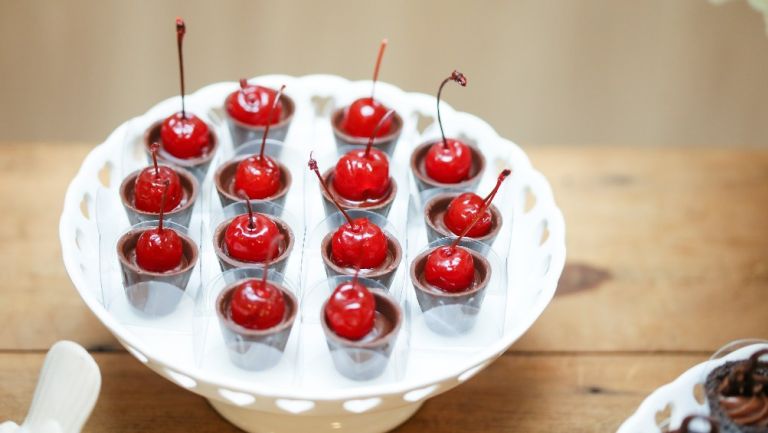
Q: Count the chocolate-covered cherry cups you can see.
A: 14